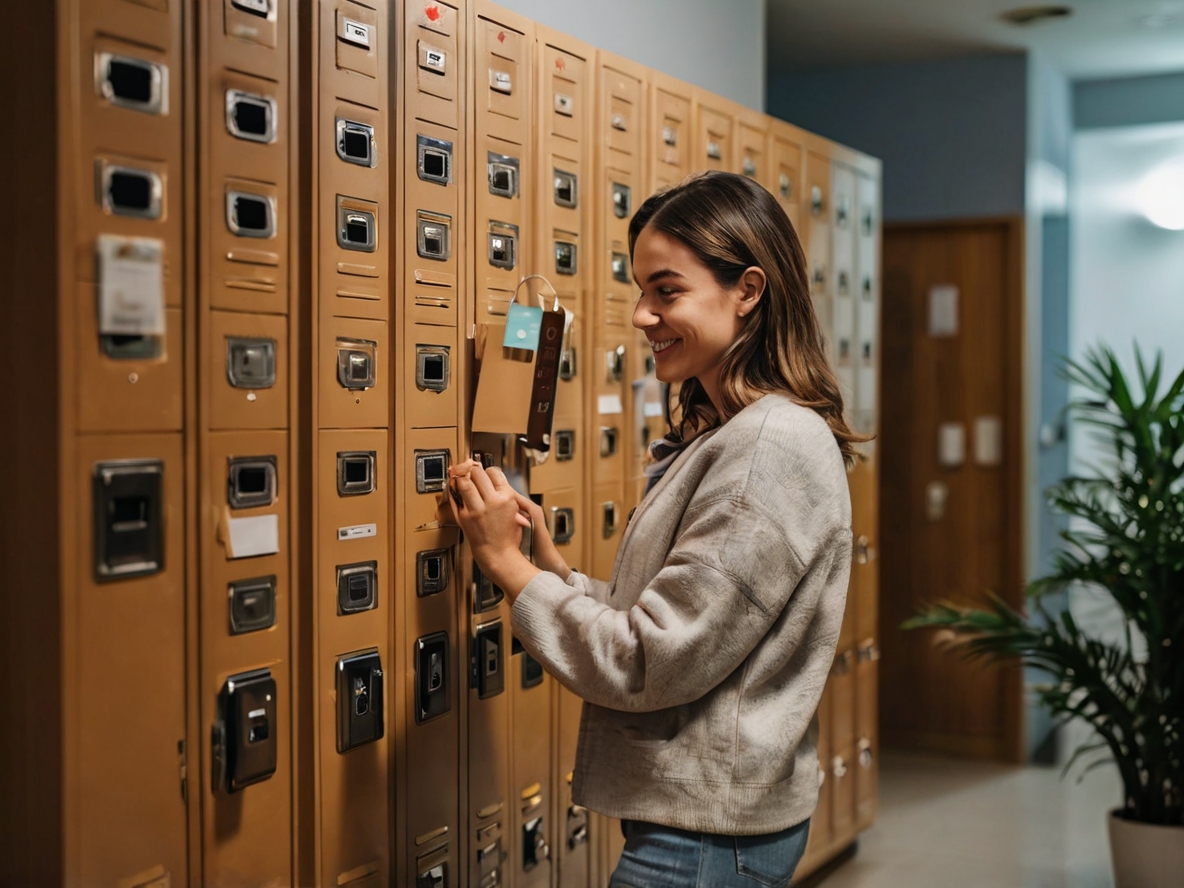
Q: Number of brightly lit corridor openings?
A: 1